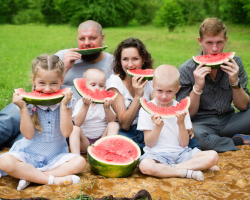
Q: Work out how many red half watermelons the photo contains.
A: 1